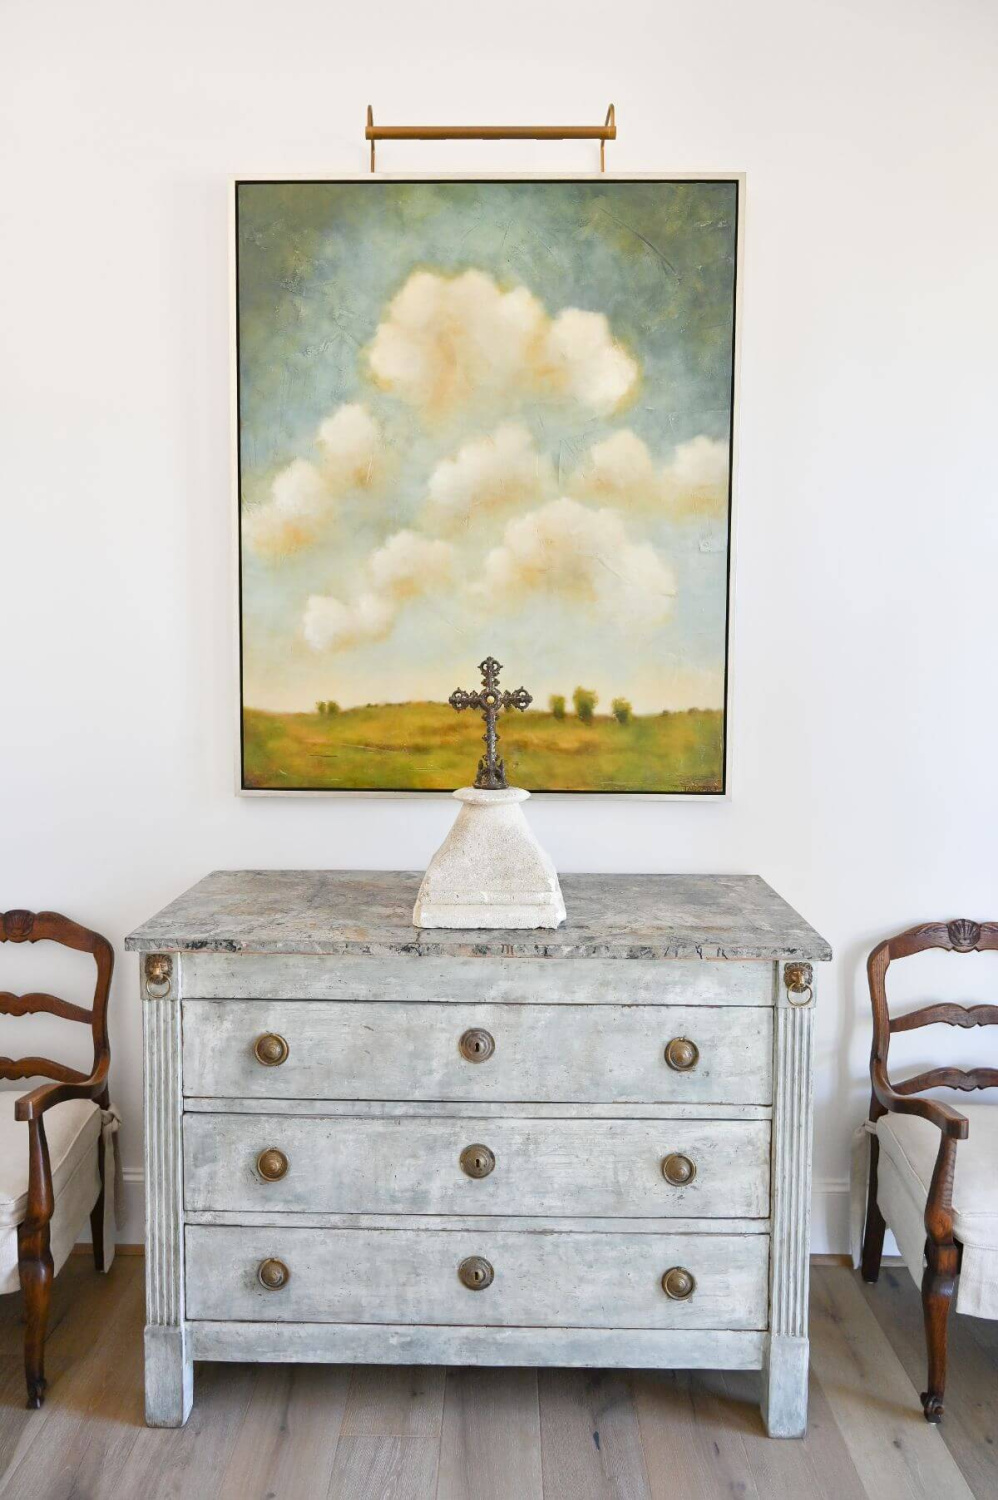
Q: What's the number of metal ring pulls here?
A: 8